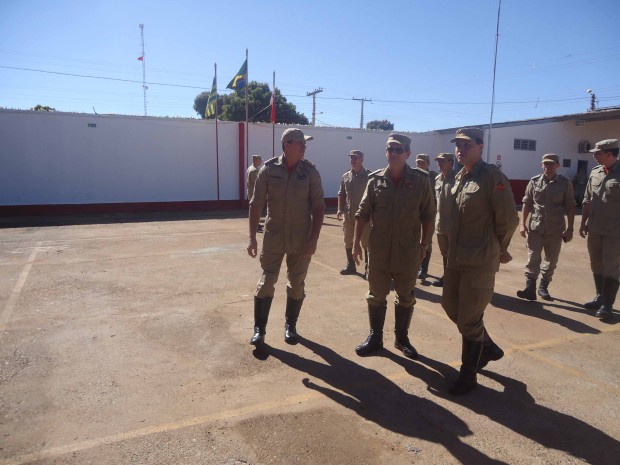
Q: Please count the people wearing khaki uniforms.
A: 9